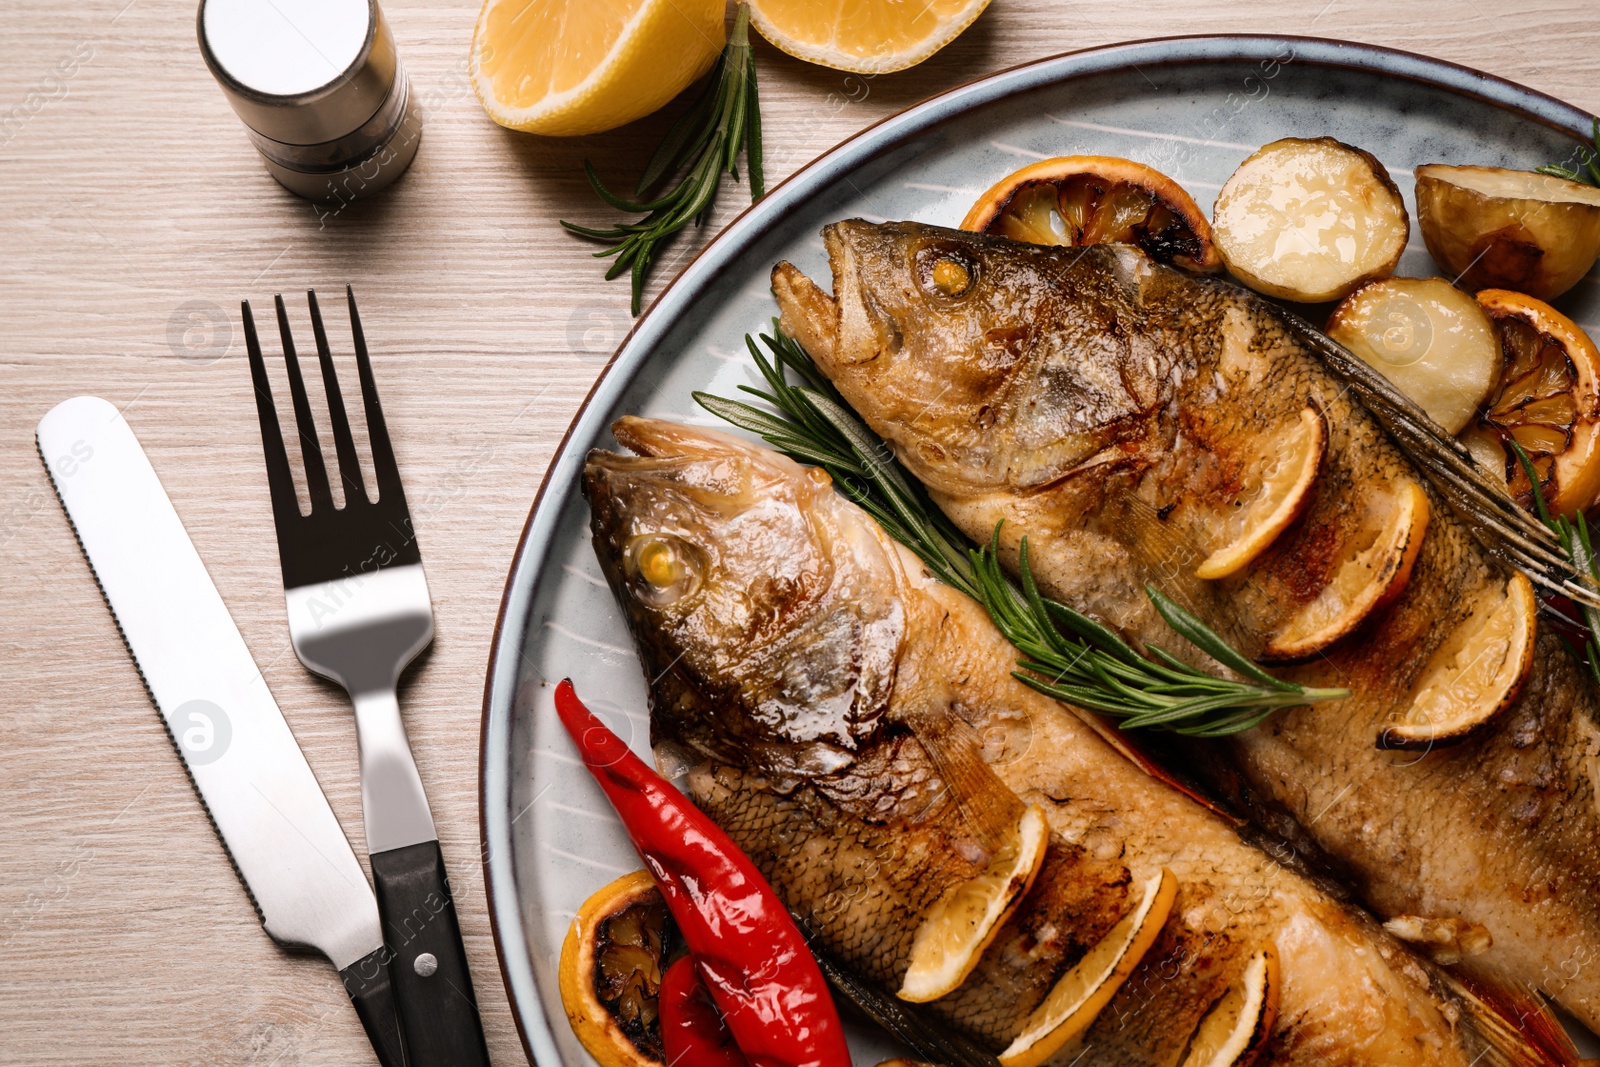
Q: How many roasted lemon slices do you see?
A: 9